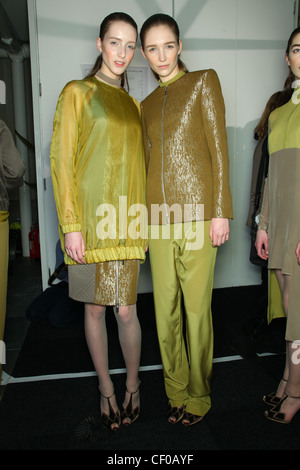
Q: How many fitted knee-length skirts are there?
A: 1